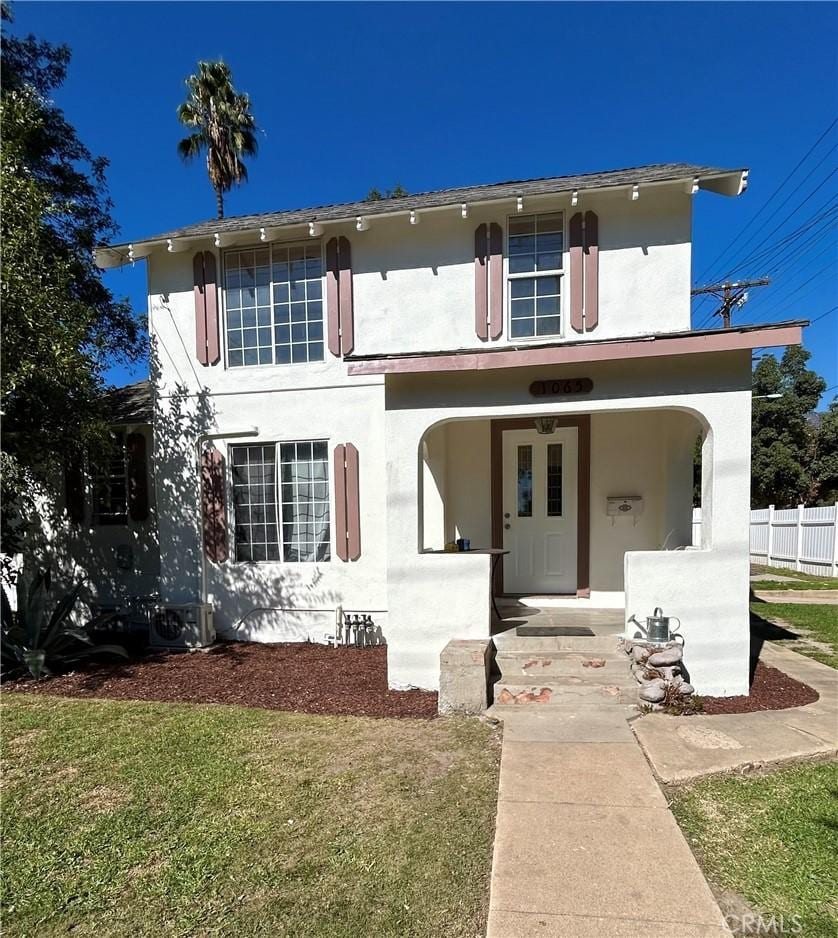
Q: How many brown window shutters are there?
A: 8